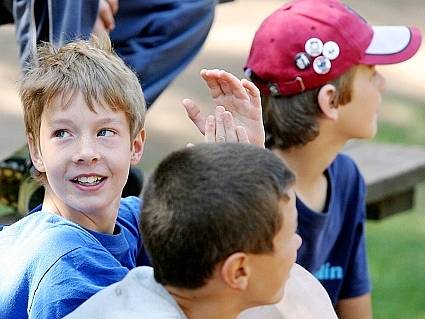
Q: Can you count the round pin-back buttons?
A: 4